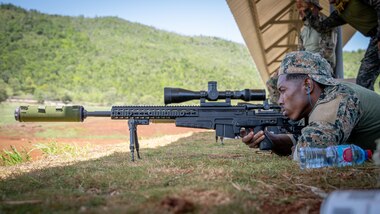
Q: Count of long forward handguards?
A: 1